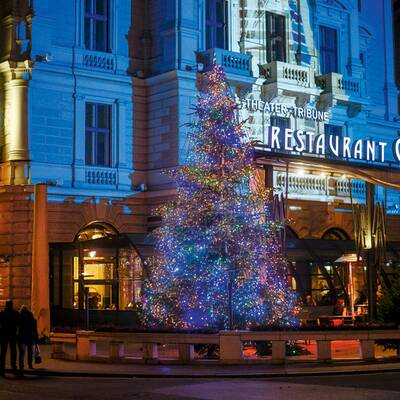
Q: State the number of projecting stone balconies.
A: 3